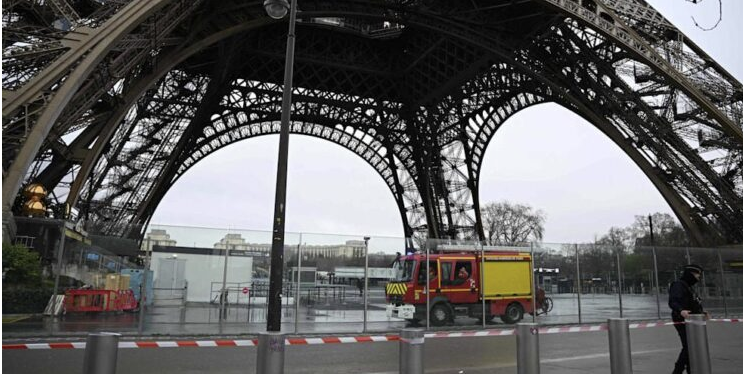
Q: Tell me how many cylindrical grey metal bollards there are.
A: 6